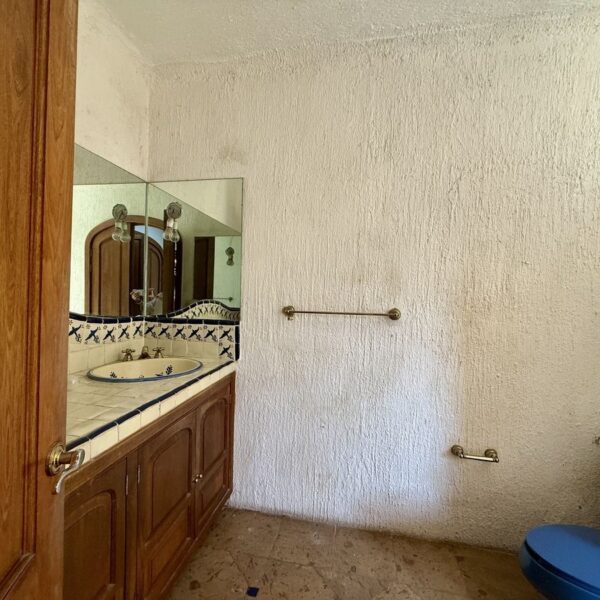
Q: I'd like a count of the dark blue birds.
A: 12